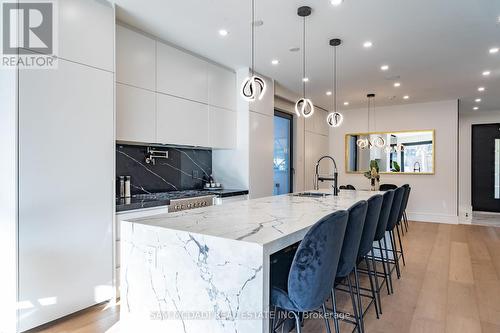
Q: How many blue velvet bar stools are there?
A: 6